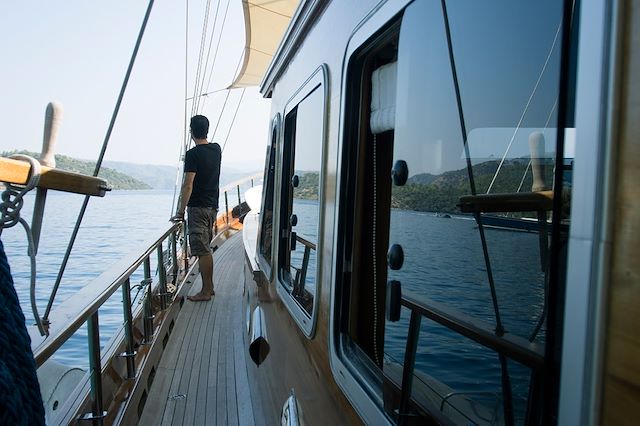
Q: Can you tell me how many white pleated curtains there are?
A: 1